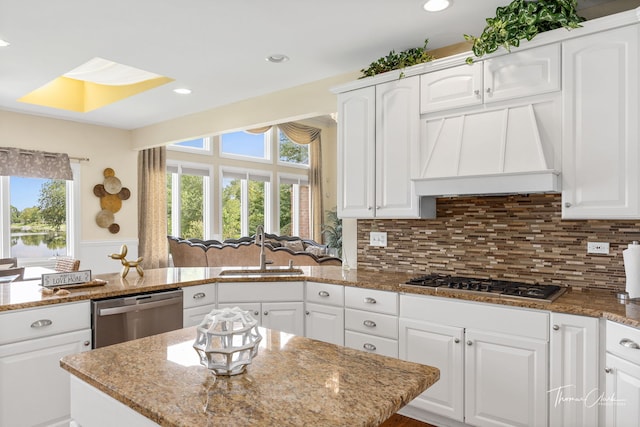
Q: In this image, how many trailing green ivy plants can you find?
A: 2